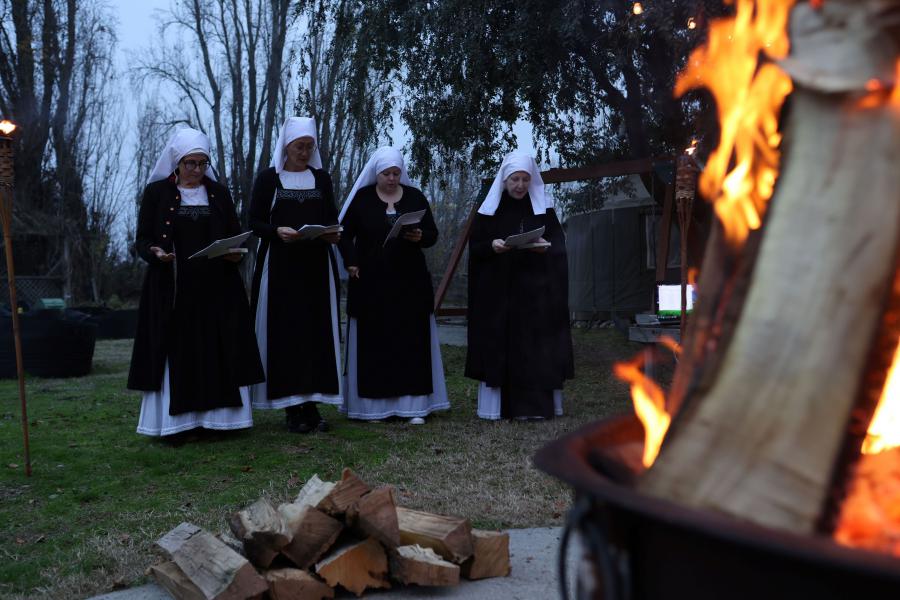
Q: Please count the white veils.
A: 4